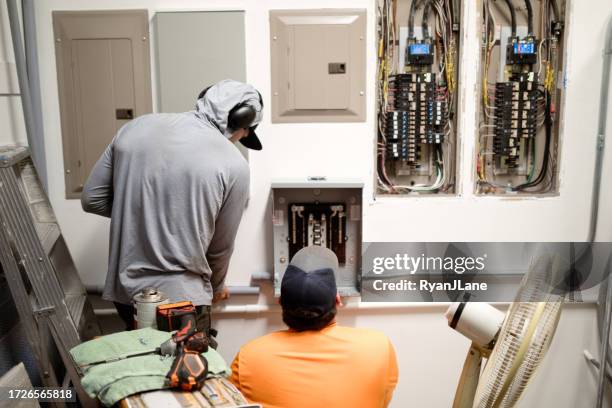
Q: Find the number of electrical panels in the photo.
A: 6